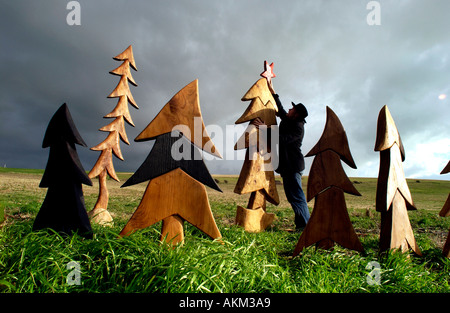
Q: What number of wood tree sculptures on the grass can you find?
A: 7